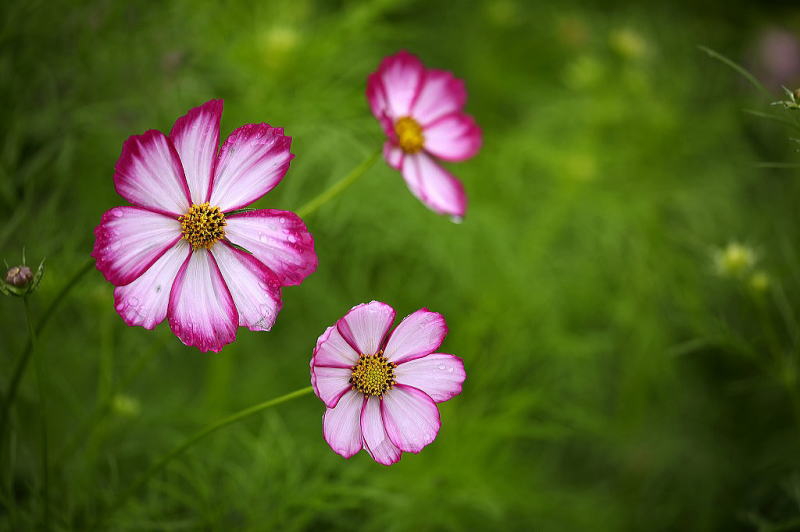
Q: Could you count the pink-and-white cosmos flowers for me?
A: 3